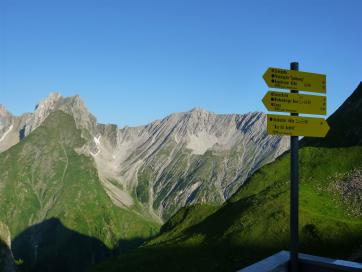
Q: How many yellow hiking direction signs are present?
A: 3